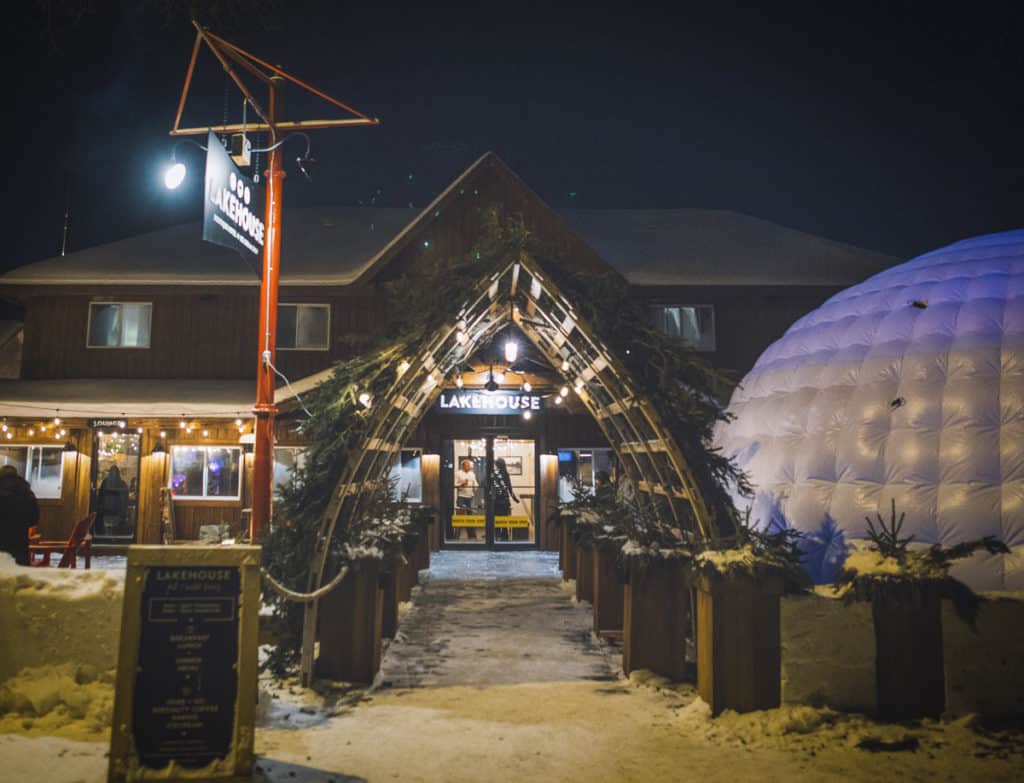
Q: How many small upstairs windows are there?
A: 3